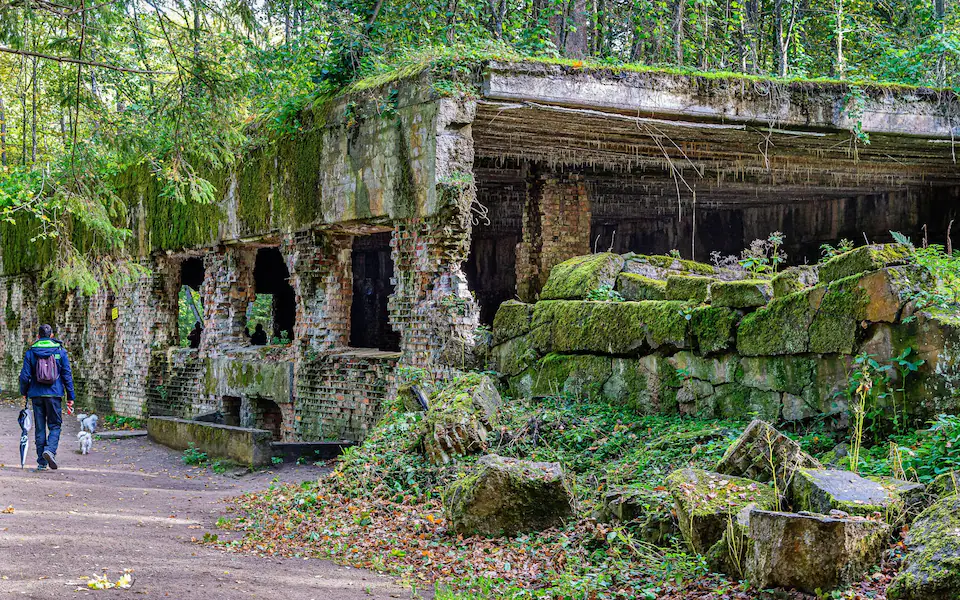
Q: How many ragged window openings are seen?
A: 3